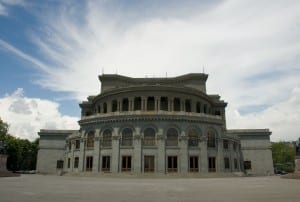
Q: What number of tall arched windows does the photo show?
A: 7